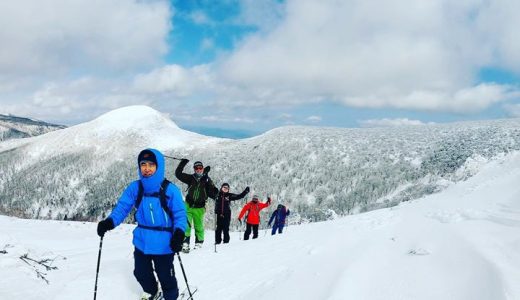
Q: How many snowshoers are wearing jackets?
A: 5